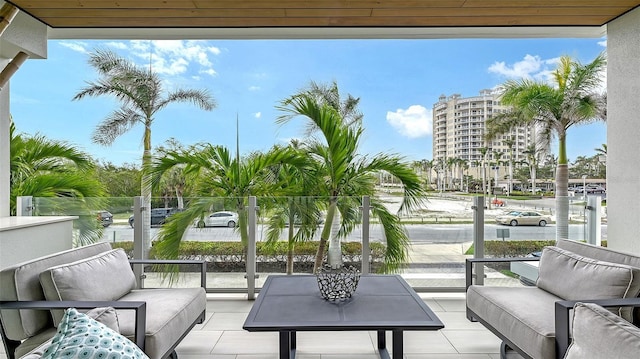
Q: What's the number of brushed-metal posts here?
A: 6